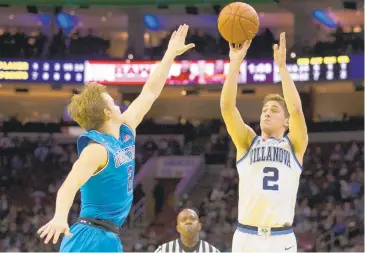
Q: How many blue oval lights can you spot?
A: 3